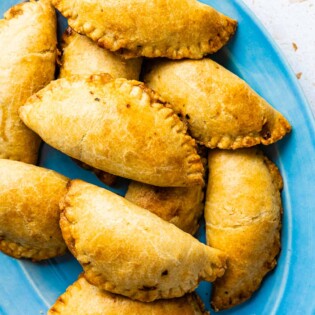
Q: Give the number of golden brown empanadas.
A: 10